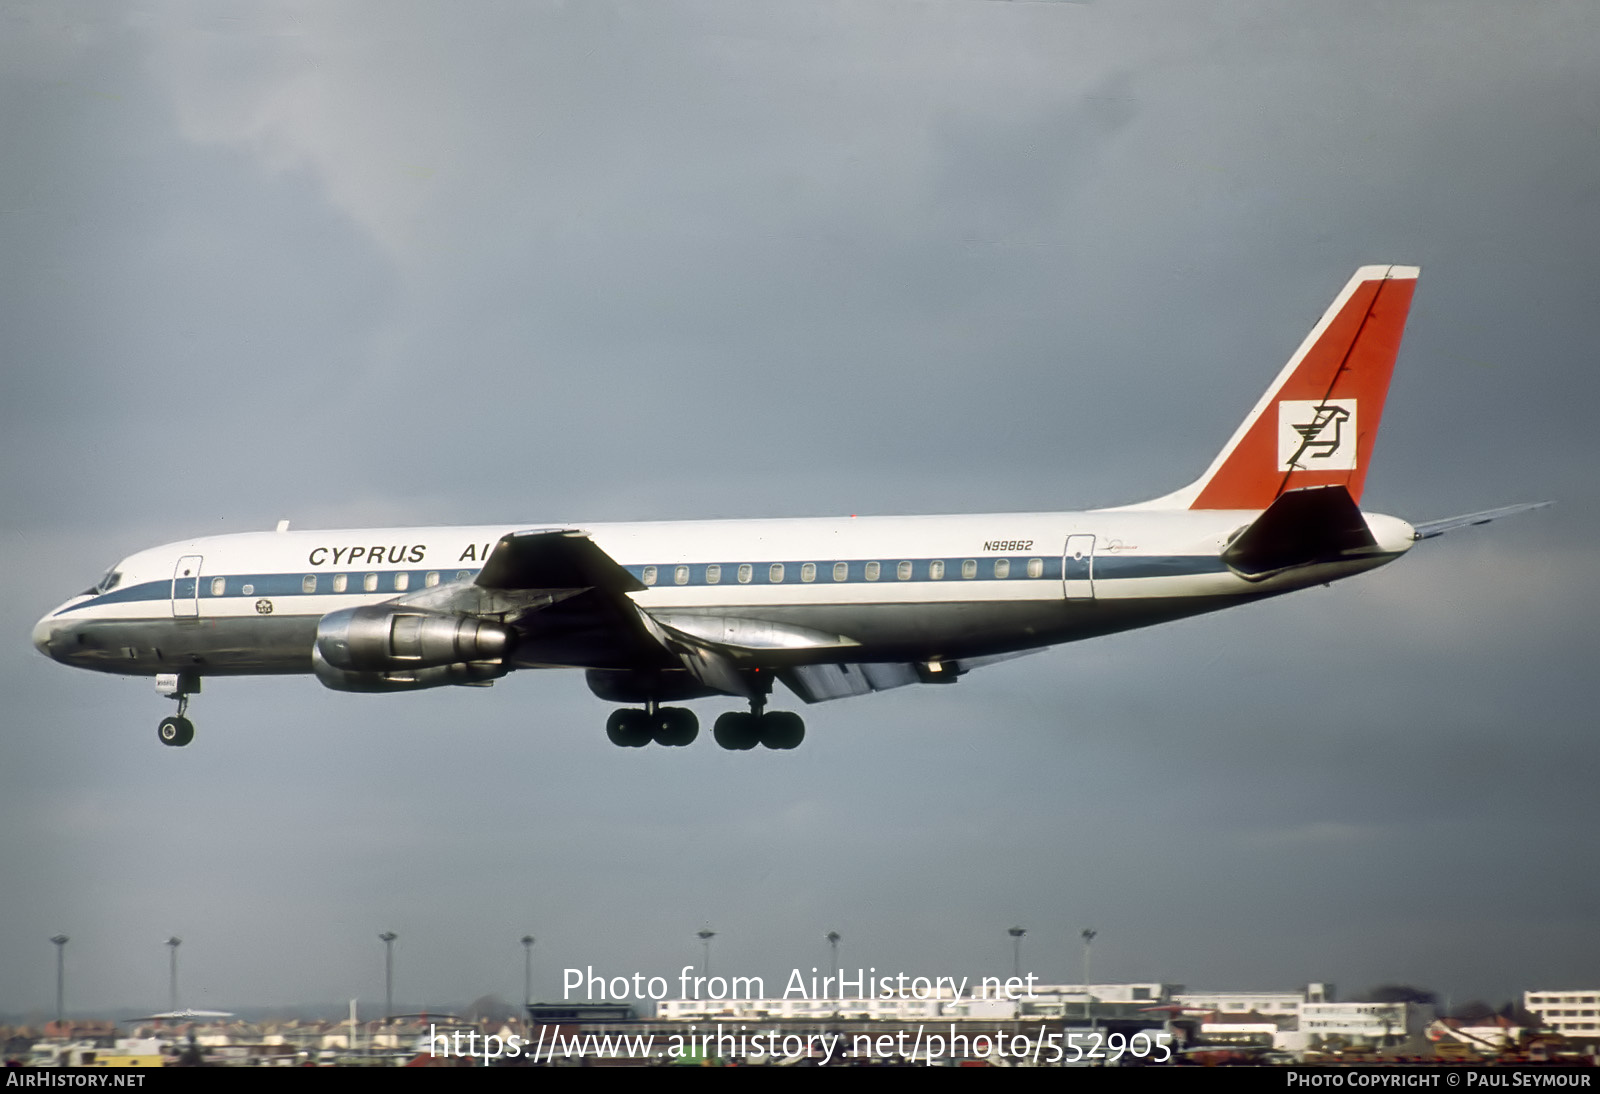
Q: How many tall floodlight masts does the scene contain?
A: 8